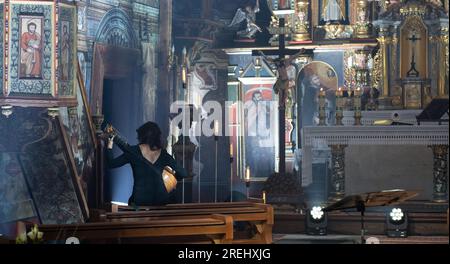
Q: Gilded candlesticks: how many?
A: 3